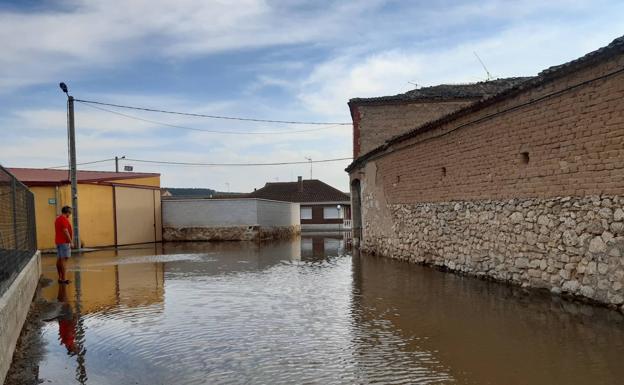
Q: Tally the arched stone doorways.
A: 1